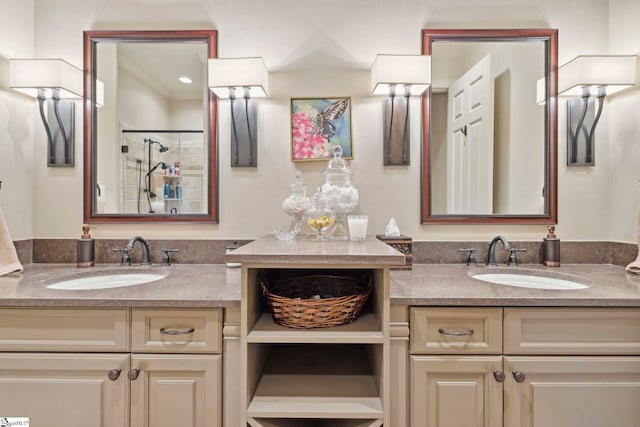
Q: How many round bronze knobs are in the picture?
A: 4